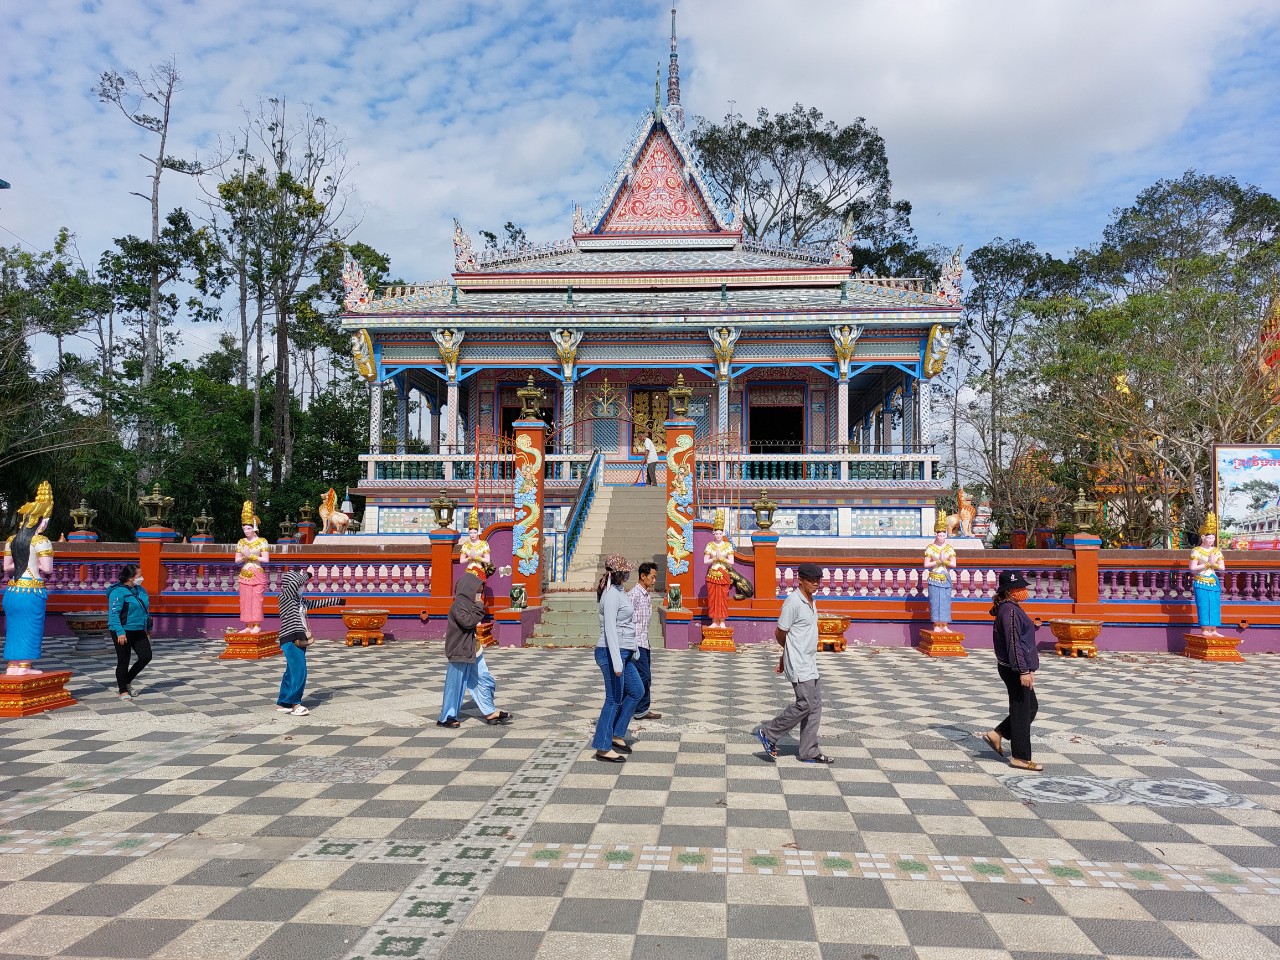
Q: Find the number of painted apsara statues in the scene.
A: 6